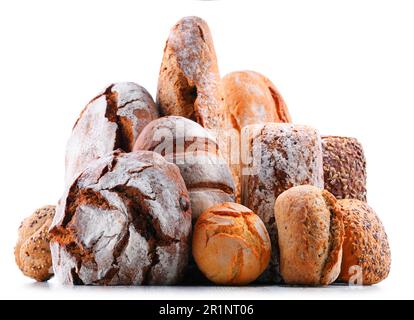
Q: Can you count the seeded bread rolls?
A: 2